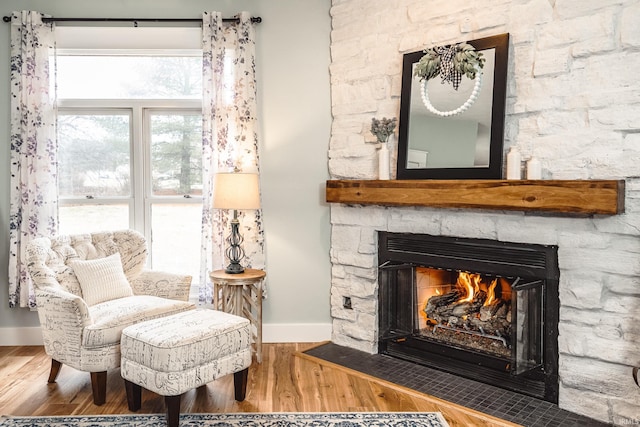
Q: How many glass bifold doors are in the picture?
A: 2